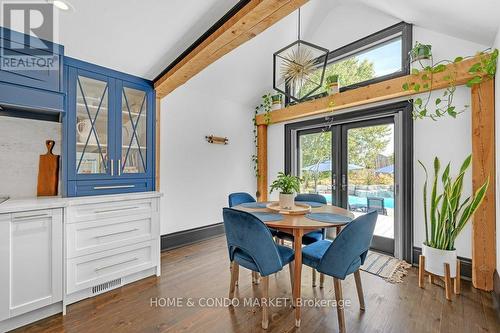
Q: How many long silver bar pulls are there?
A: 5